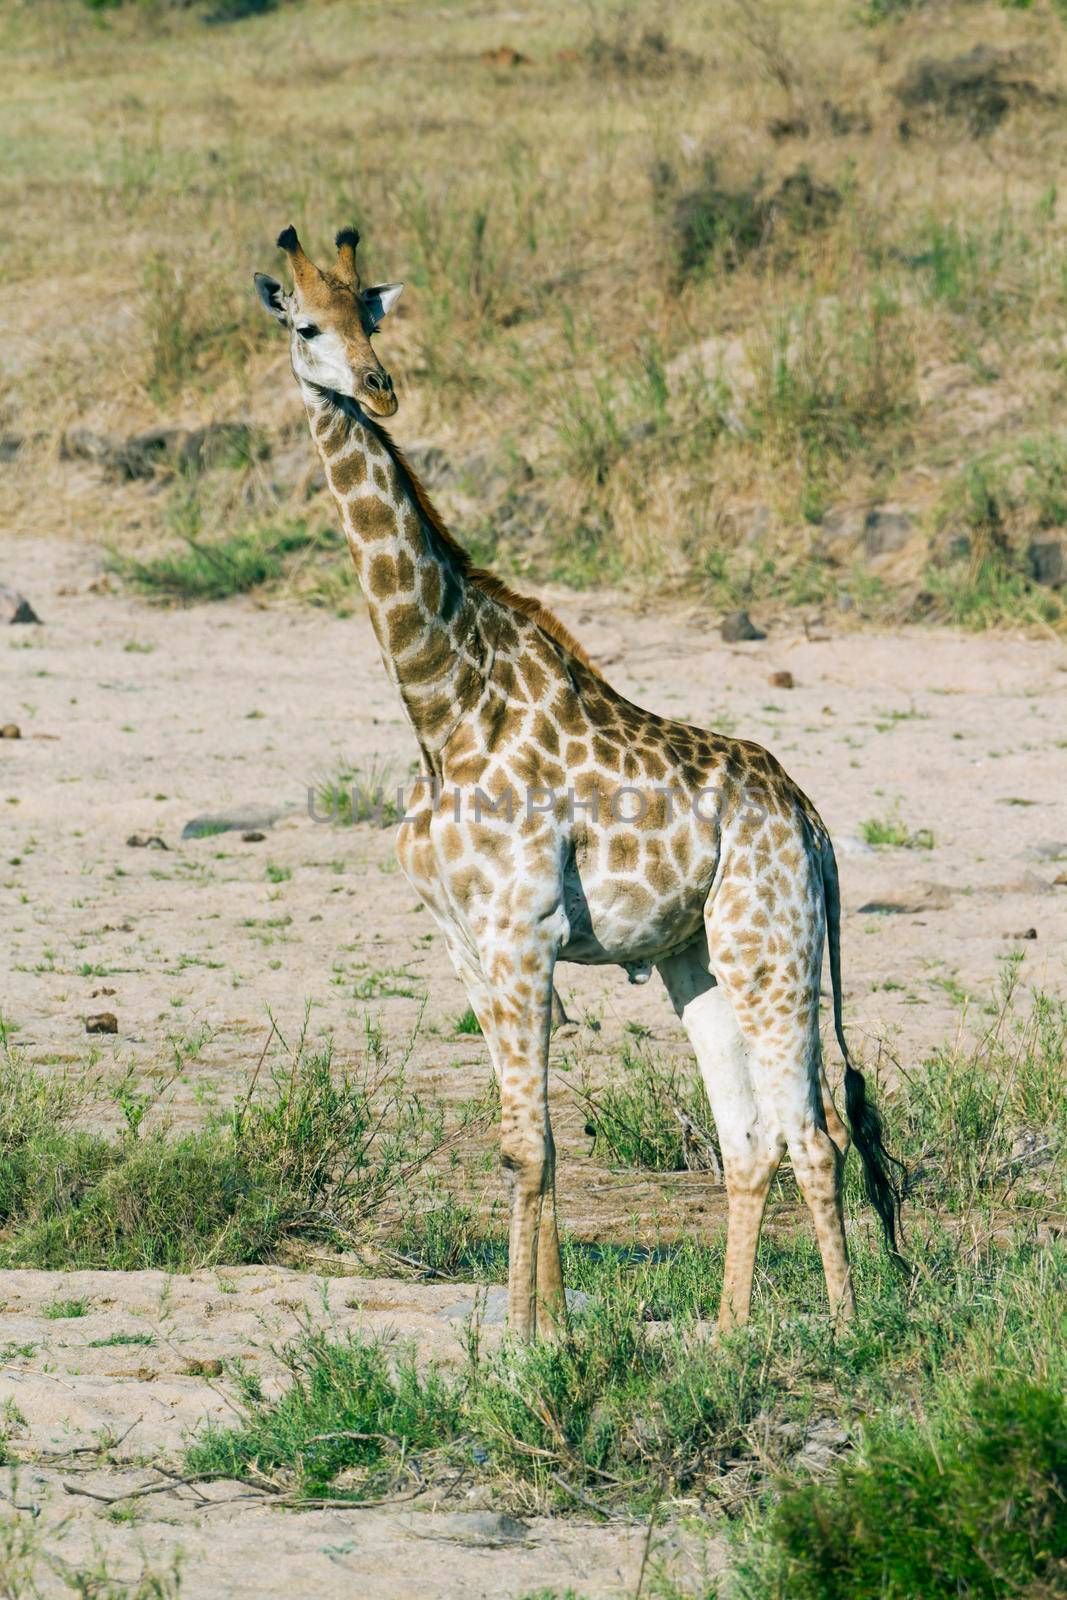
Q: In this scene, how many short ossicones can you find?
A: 2